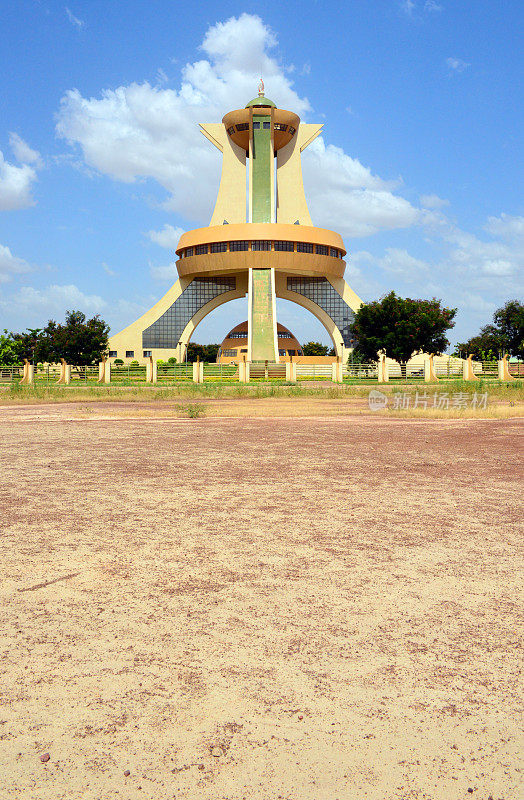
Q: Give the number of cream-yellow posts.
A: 12